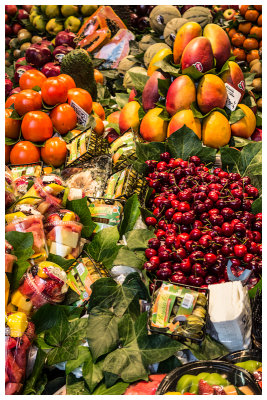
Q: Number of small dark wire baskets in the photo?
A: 7